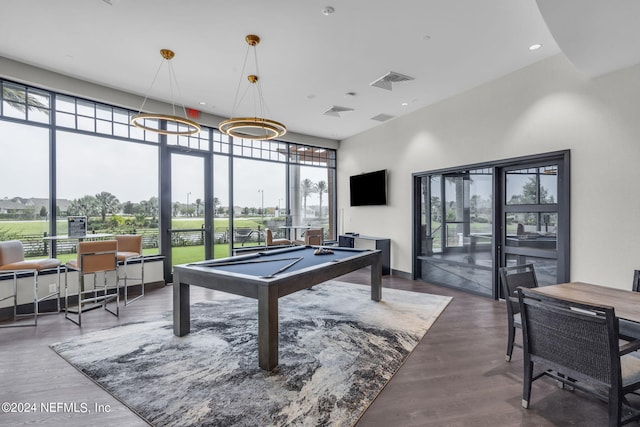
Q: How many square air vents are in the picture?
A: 3